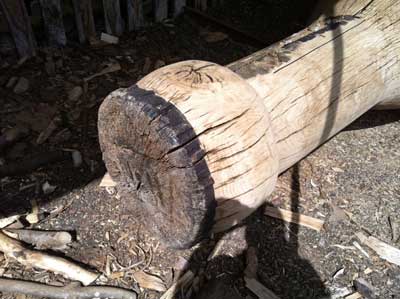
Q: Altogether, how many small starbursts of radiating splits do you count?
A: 1